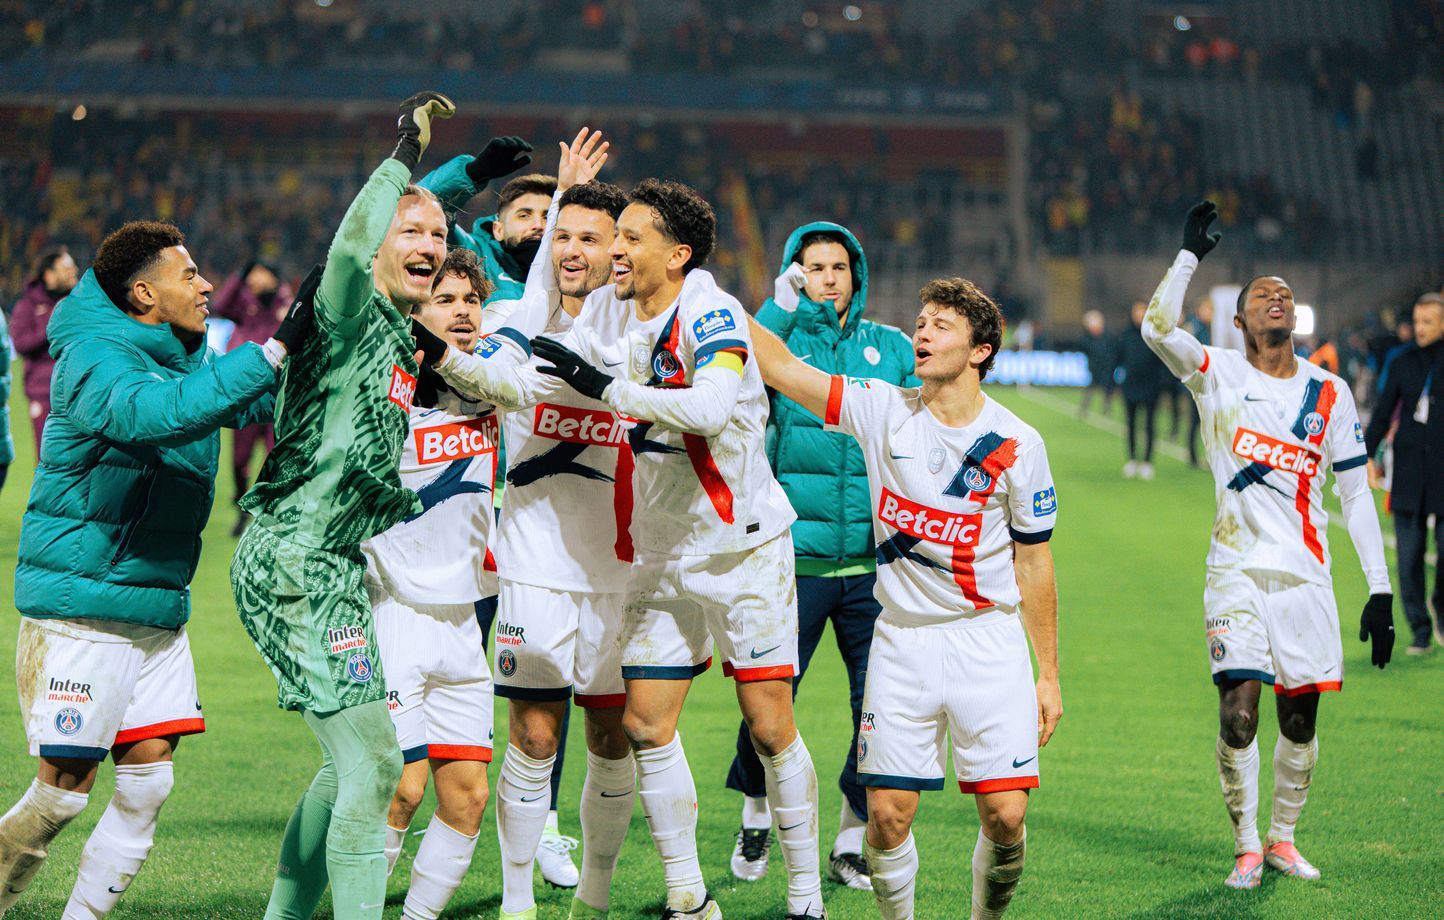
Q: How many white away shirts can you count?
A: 5